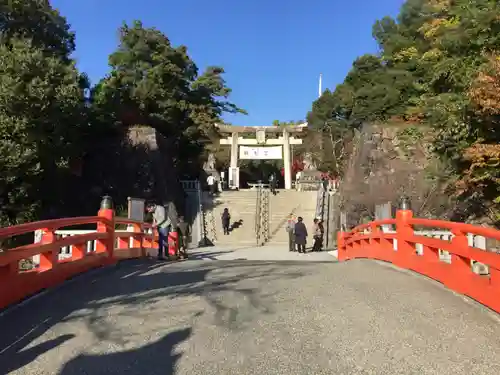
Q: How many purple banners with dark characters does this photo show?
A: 0